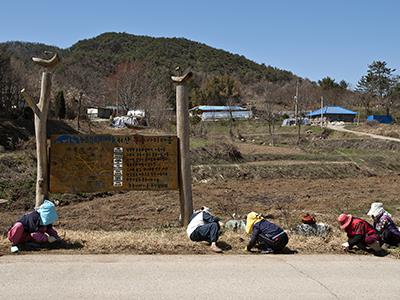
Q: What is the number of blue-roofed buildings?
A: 2